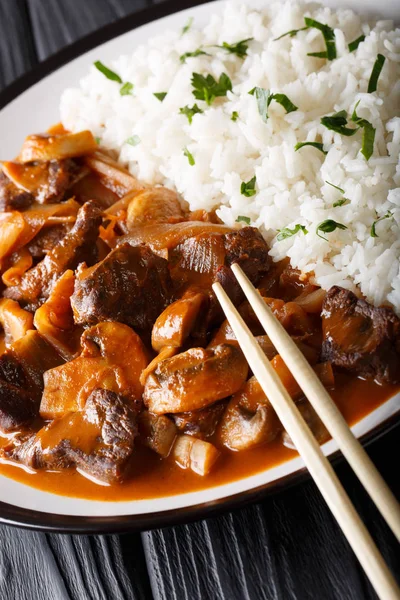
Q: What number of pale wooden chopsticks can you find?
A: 2